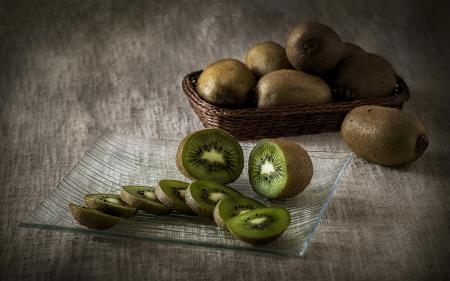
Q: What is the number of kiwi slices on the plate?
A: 7